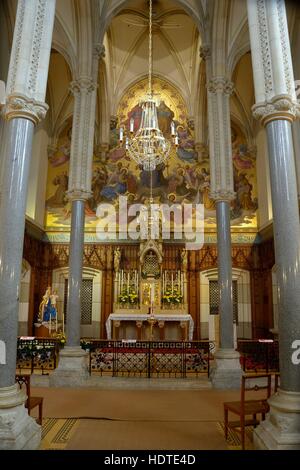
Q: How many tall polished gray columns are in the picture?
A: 4